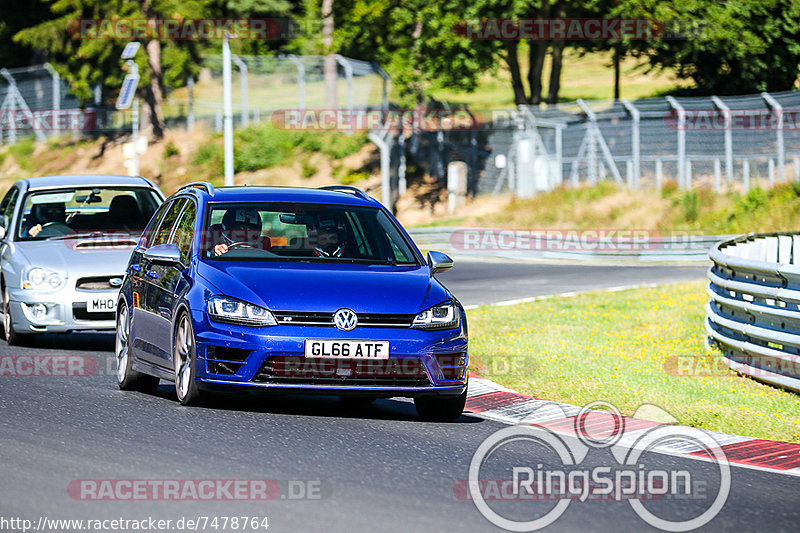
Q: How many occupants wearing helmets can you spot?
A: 3